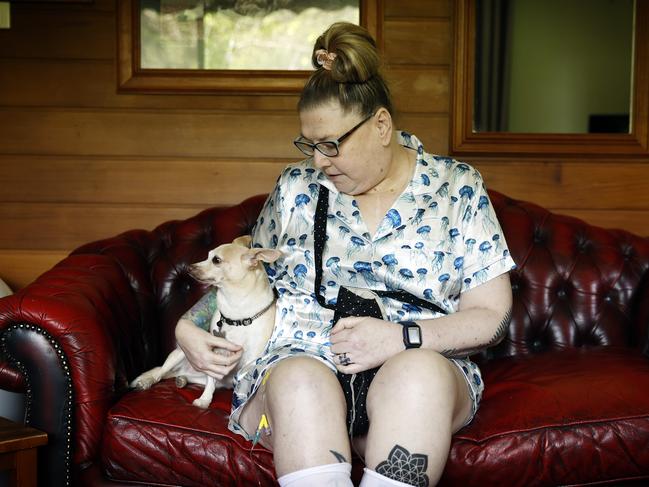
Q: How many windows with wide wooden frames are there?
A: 2